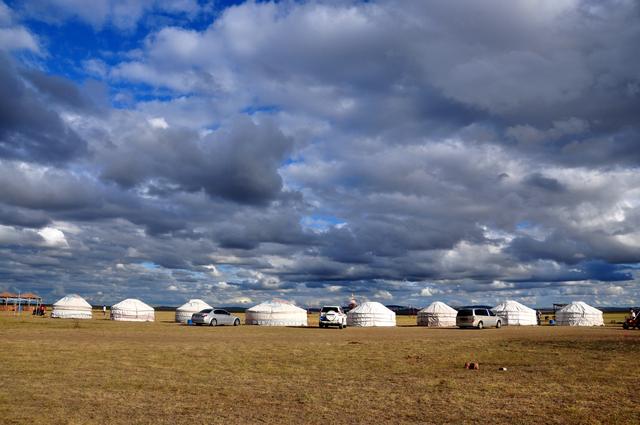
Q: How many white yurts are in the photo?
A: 8